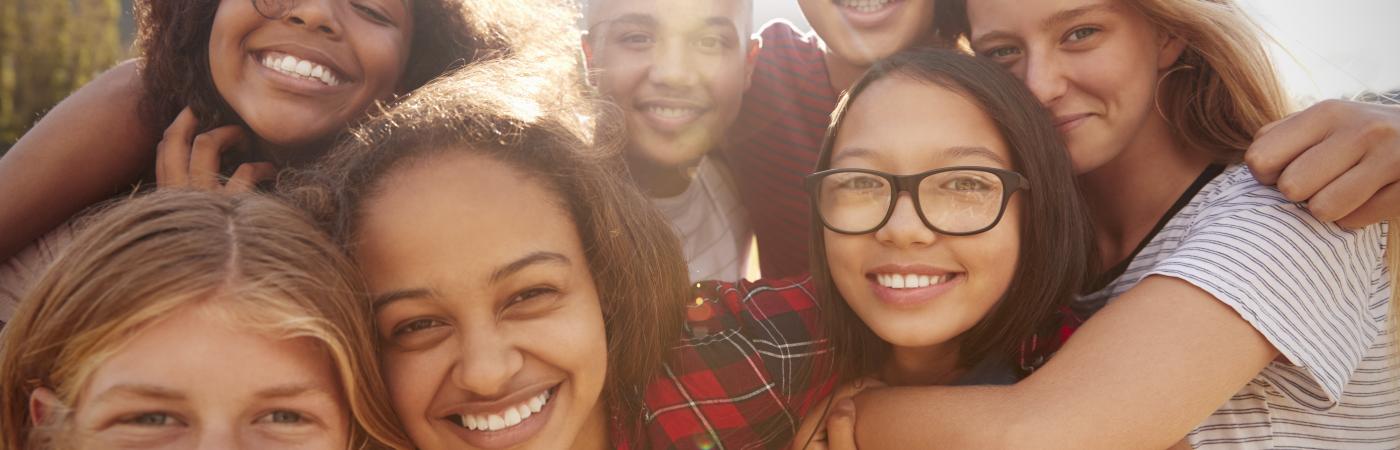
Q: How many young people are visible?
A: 7